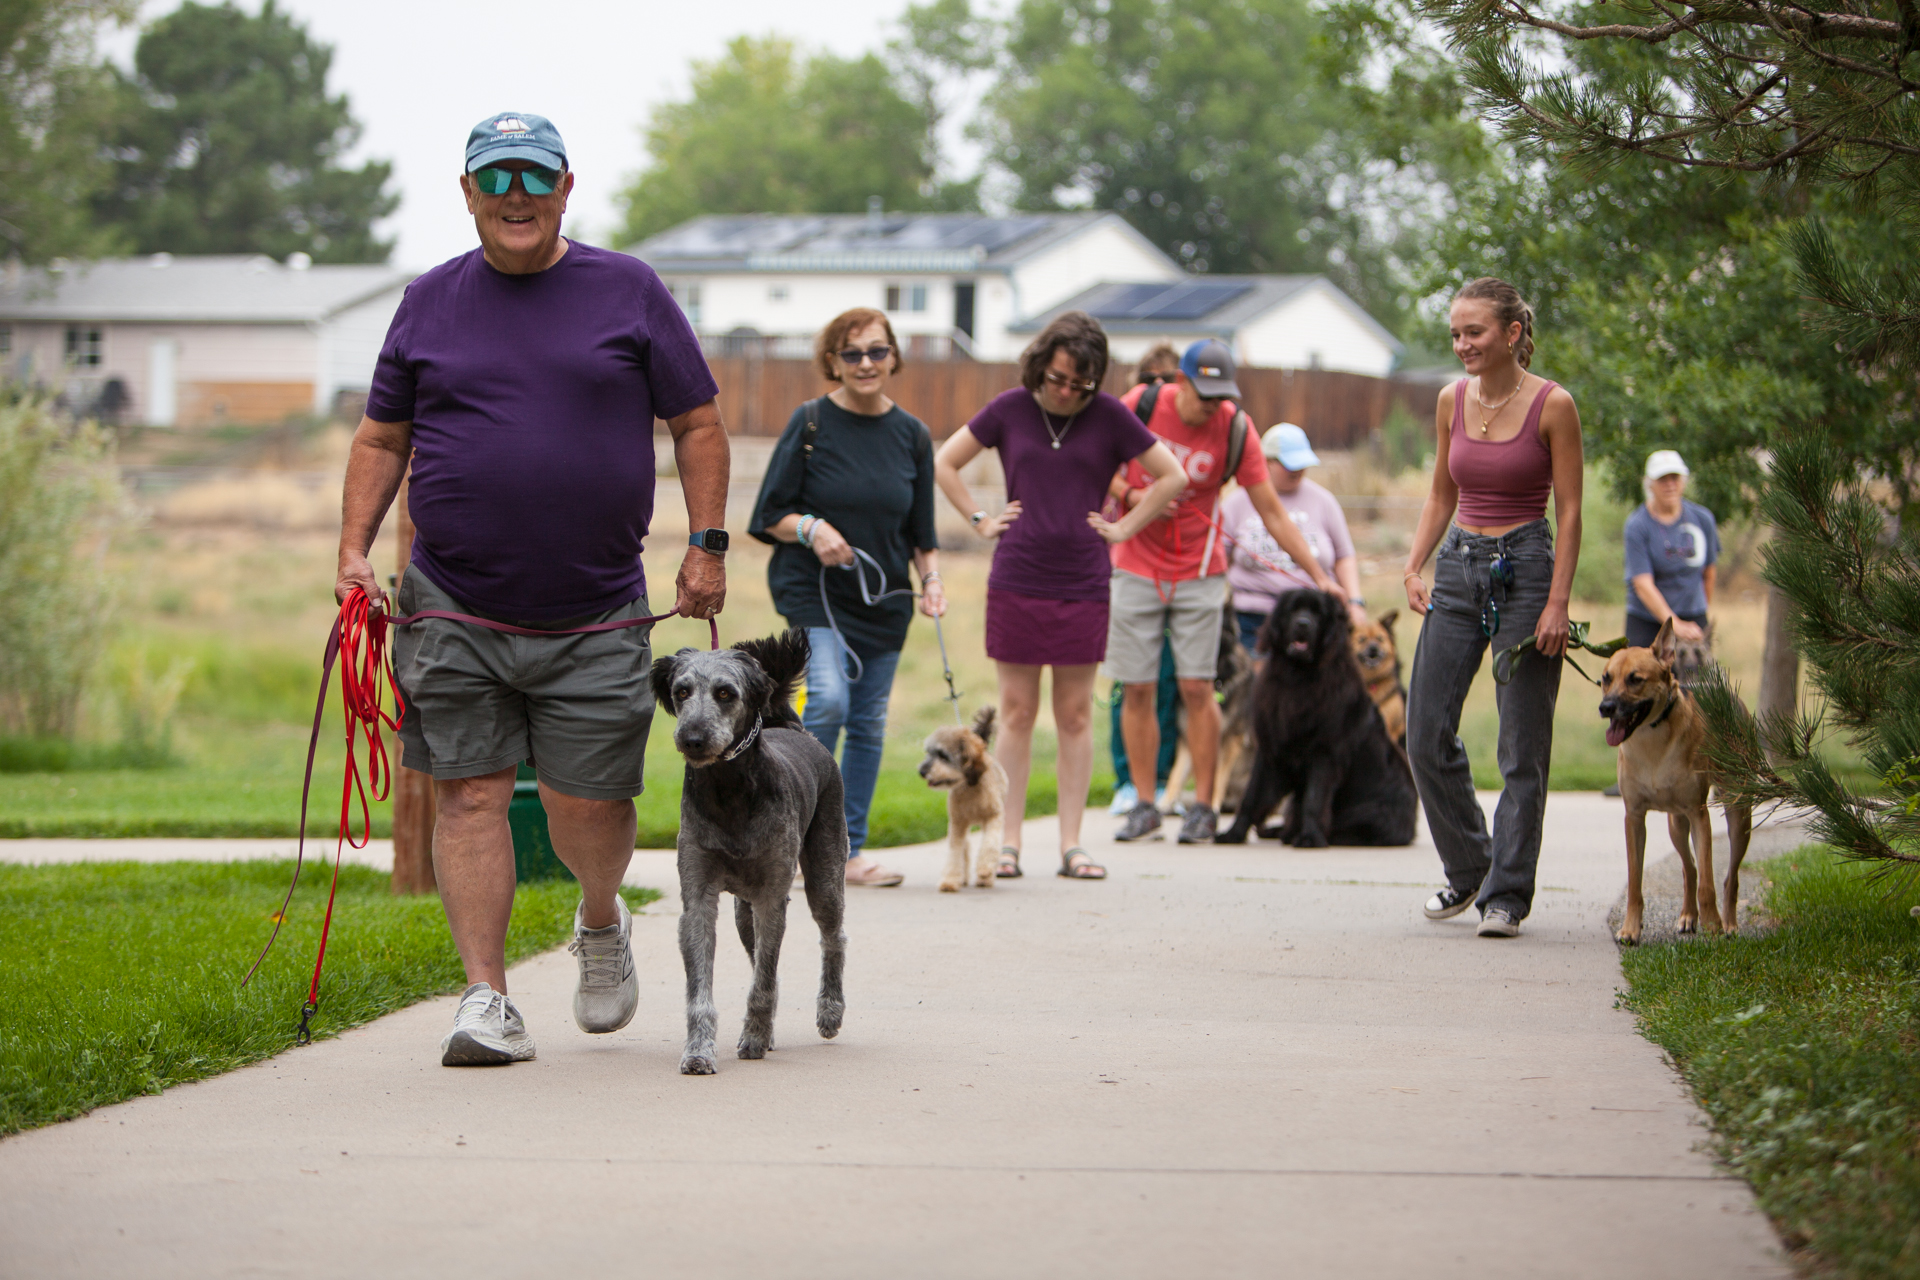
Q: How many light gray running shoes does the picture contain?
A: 2